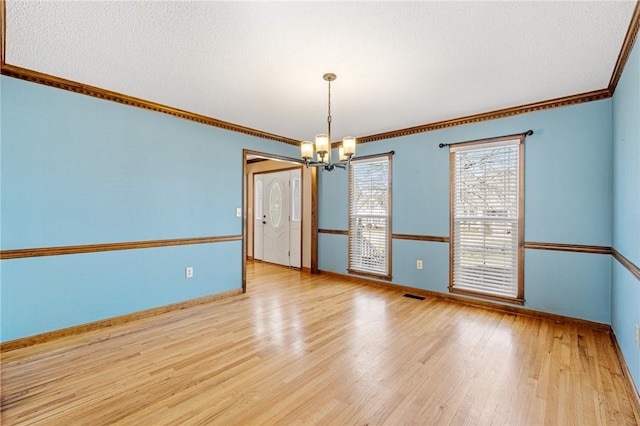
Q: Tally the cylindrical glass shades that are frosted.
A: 5